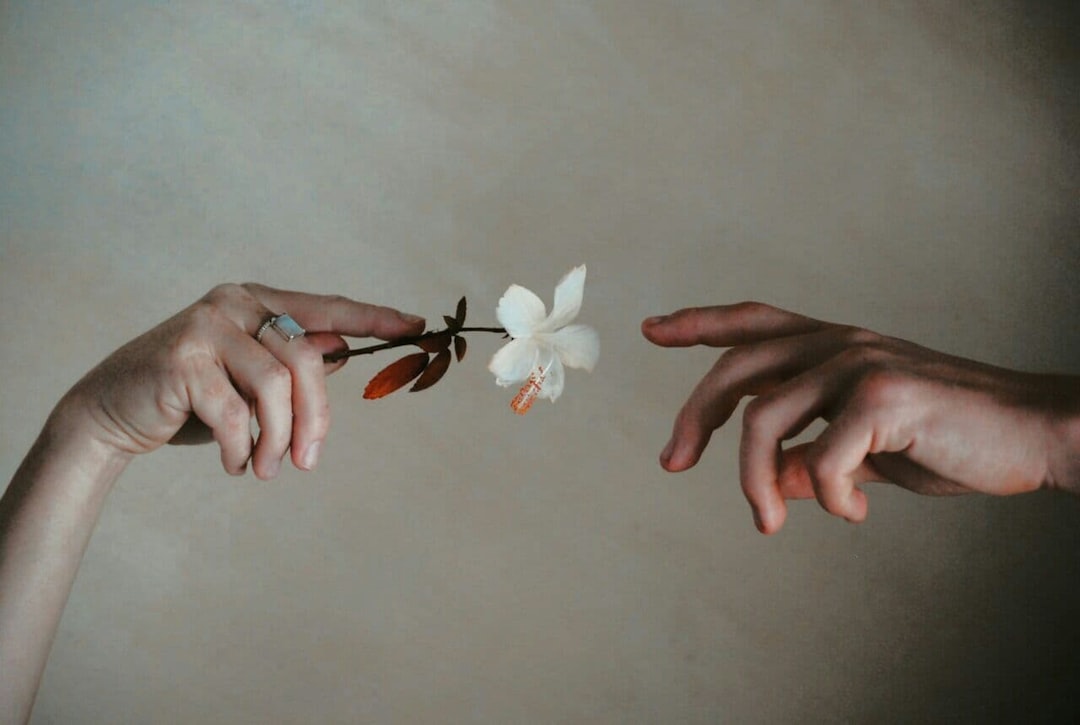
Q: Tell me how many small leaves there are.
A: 3